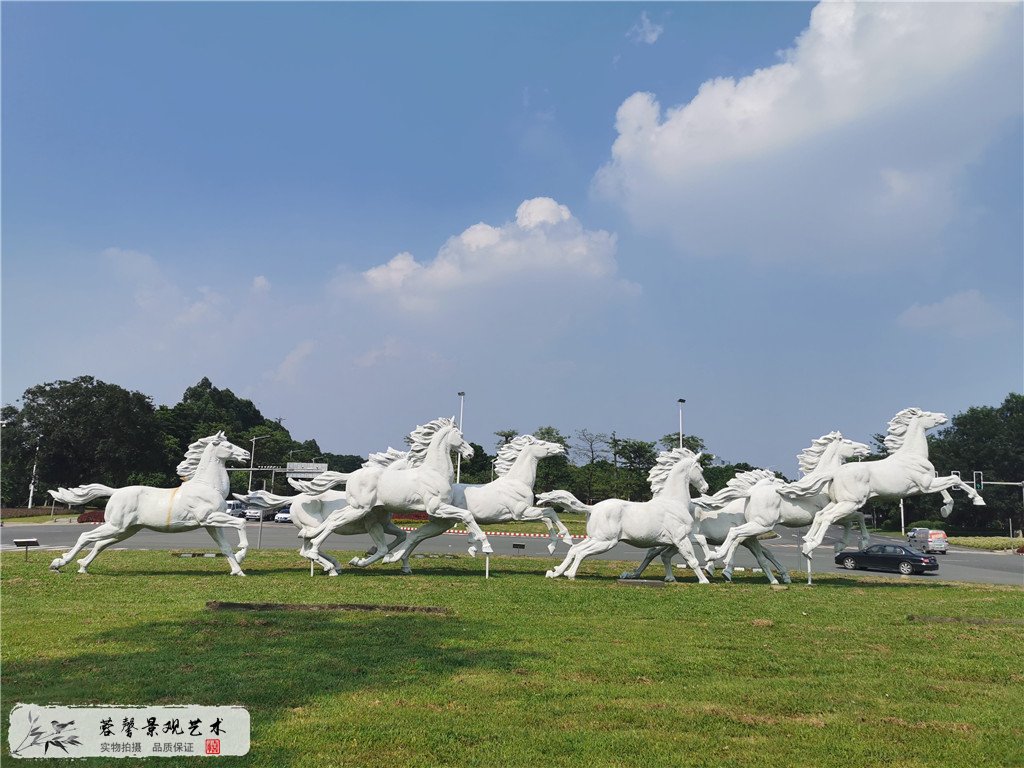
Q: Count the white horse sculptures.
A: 8